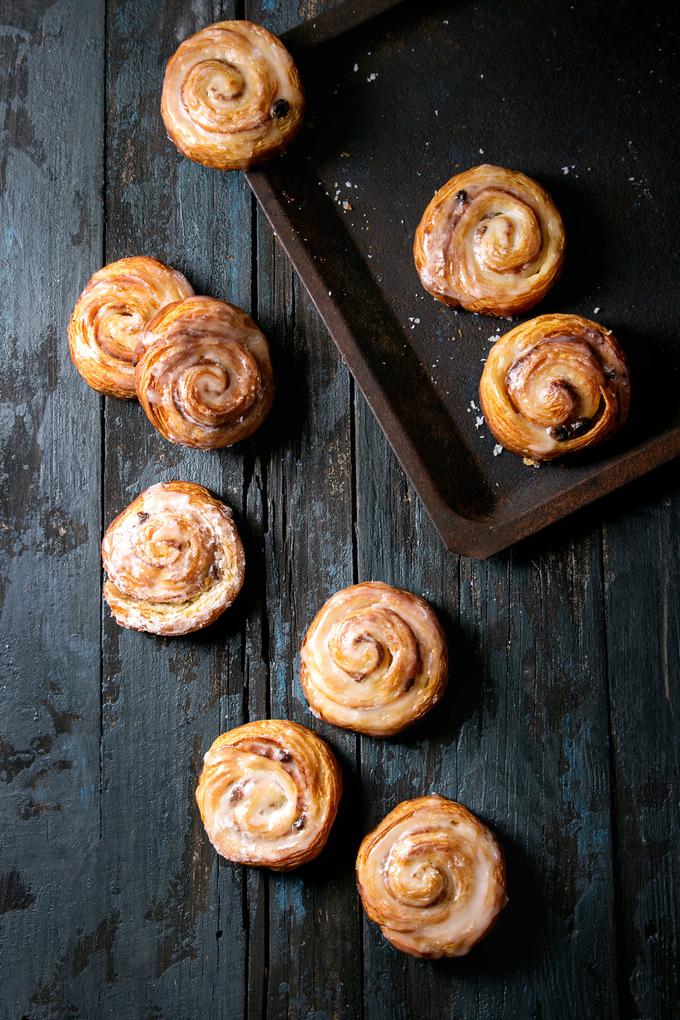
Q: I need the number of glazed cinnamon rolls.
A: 9